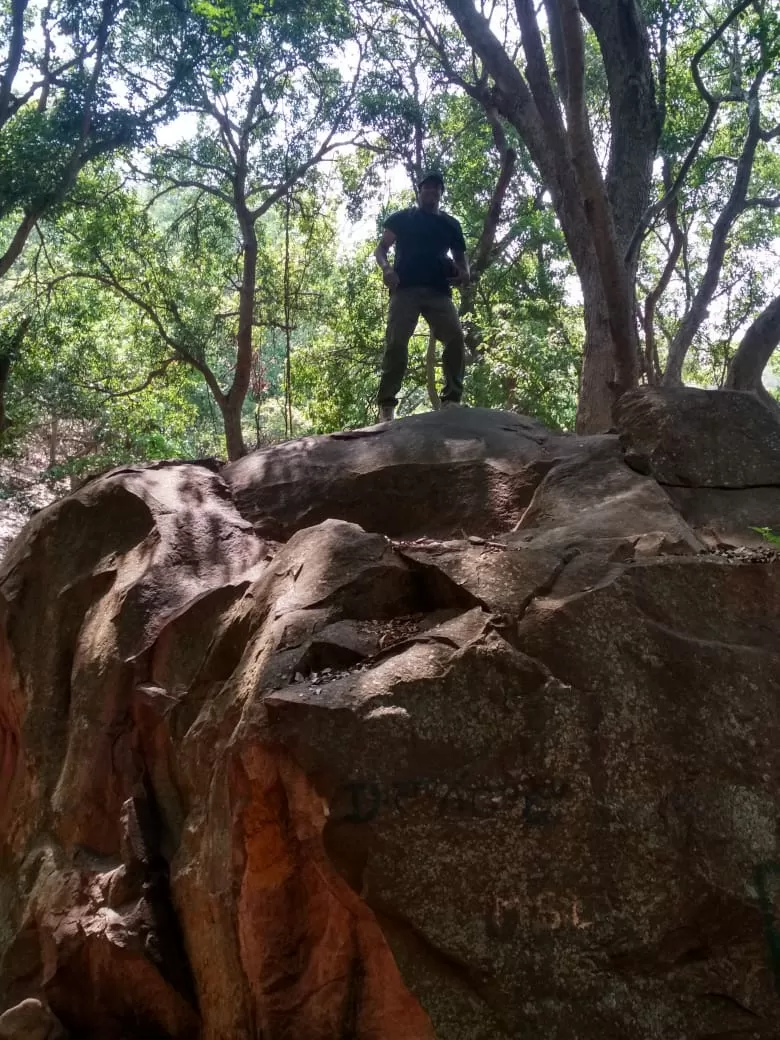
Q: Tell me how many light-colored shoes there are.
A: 2